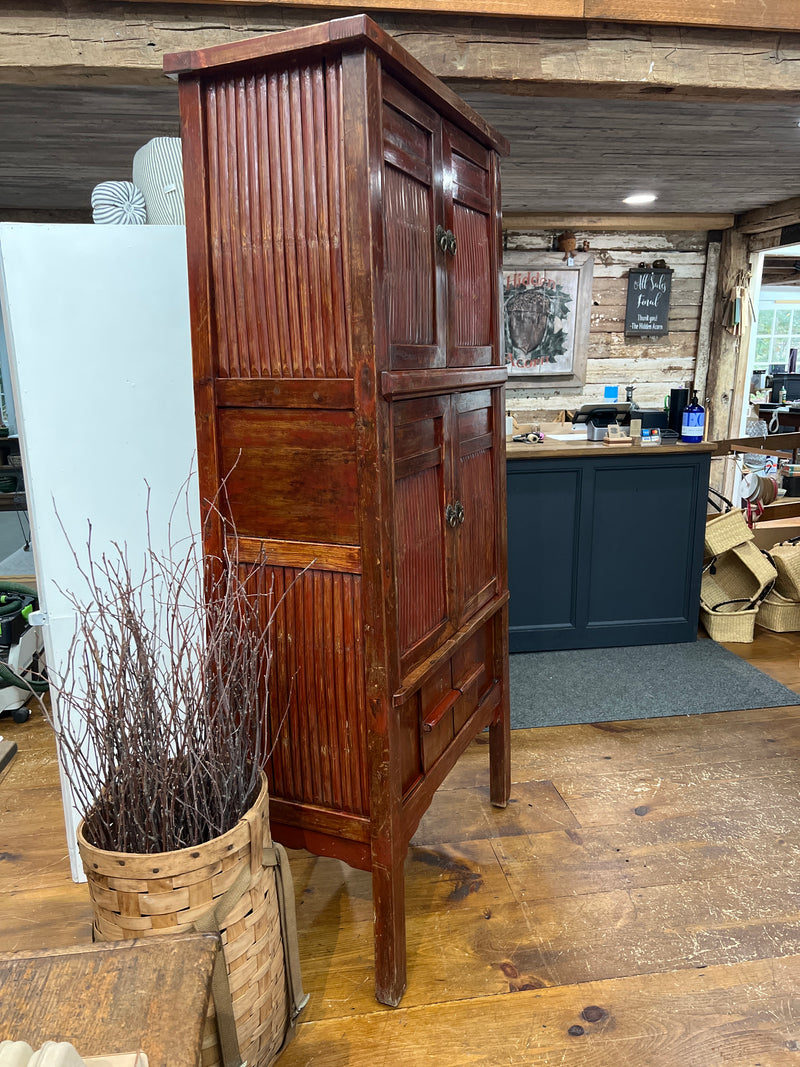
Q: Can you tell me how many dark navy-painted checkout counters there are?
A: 1